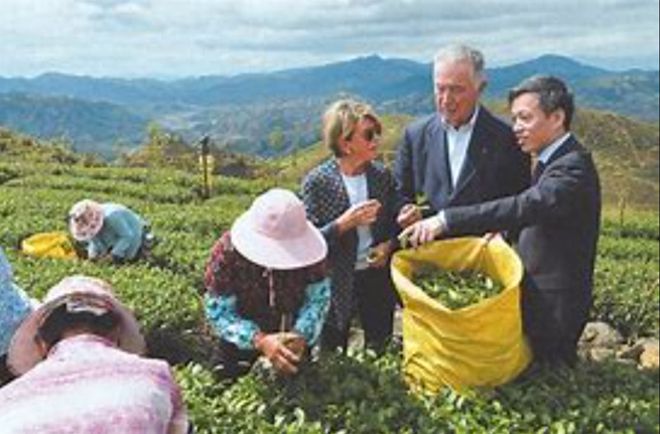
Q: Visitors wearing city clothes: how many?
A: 3